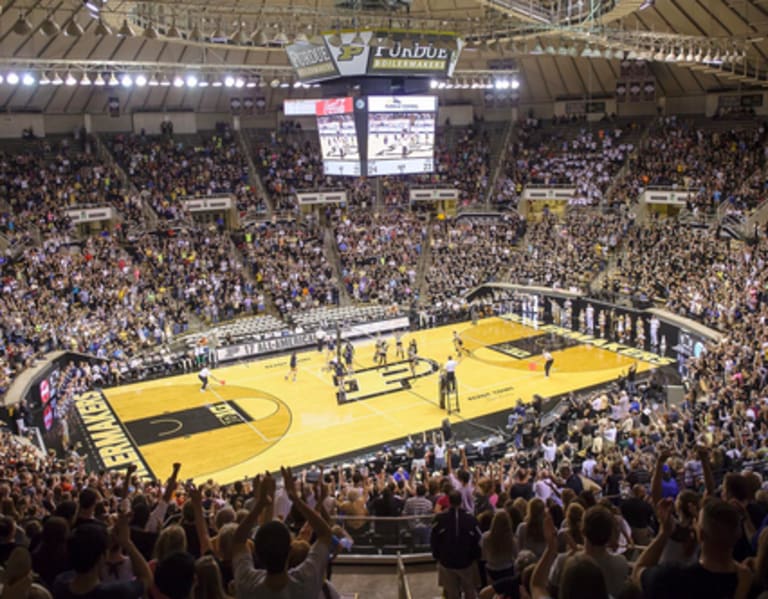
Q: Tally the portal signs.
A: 6